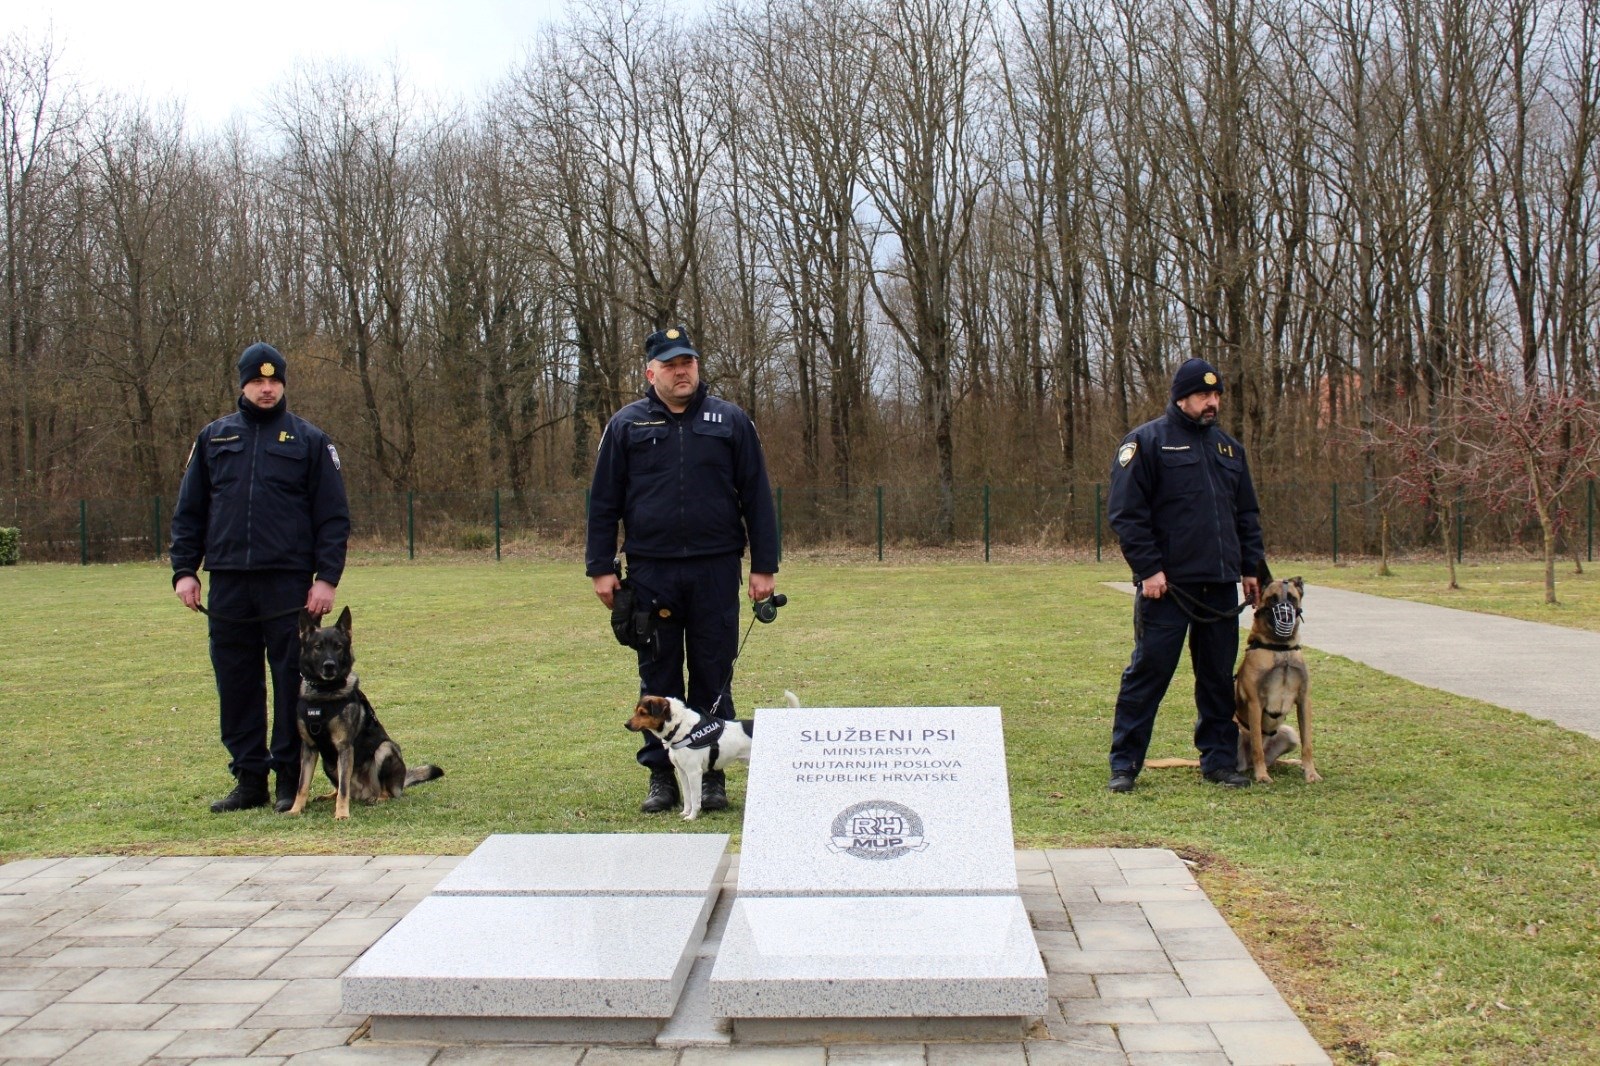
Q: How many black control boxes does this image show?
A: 1